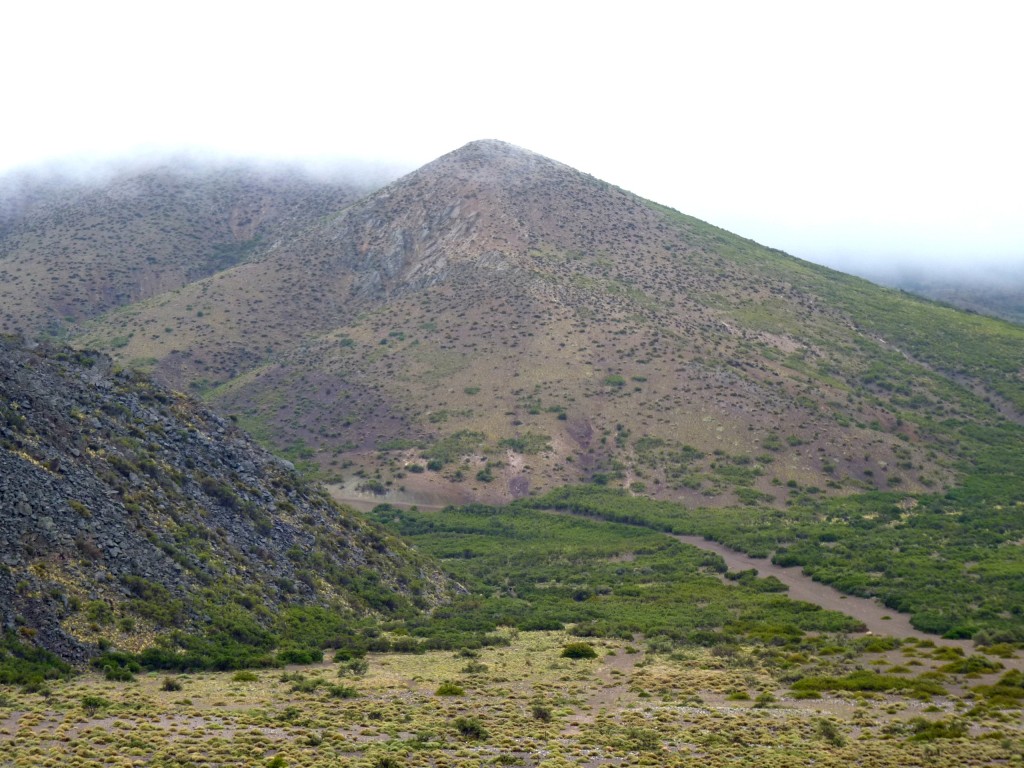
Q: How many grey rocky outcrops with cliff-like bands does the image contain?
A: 1